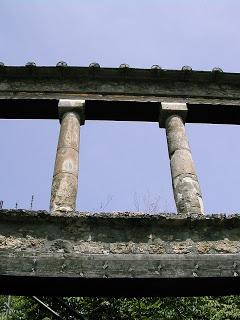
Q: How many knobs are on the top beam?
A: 8